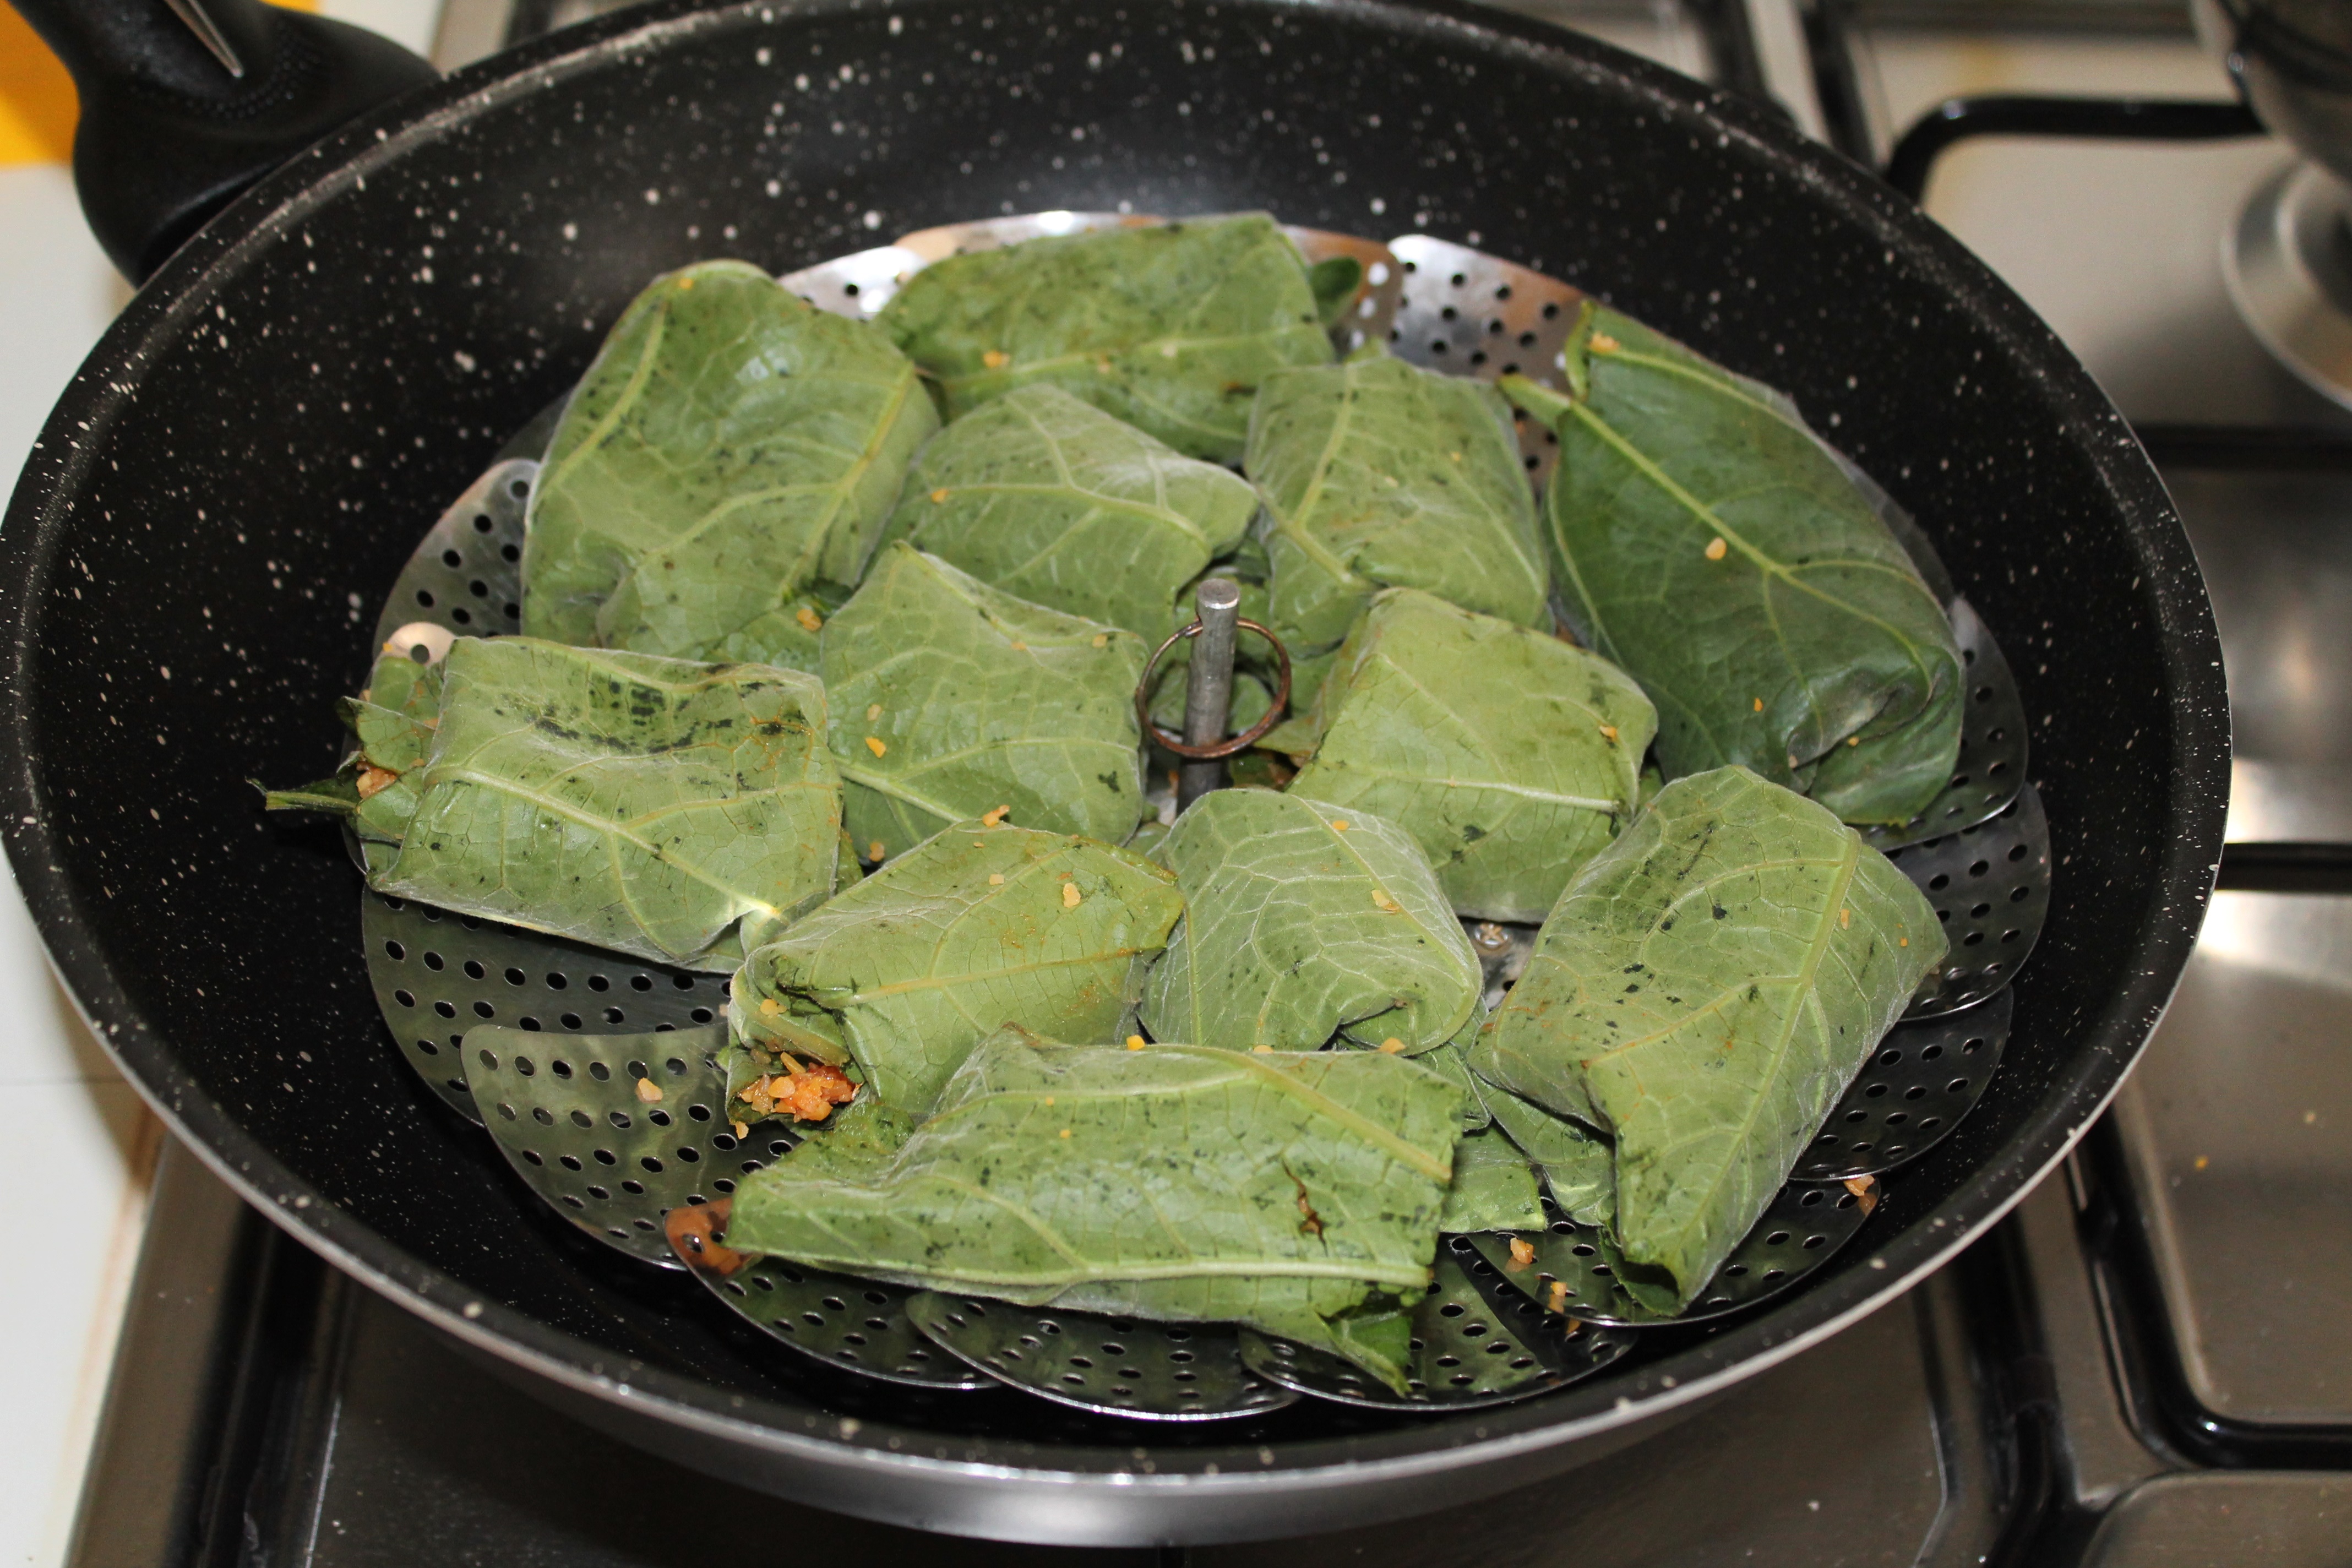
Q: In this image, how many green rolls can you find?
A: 12